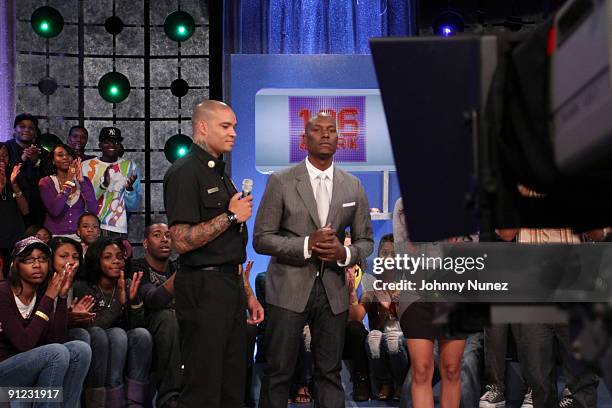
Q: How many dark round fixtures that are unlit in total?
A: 3